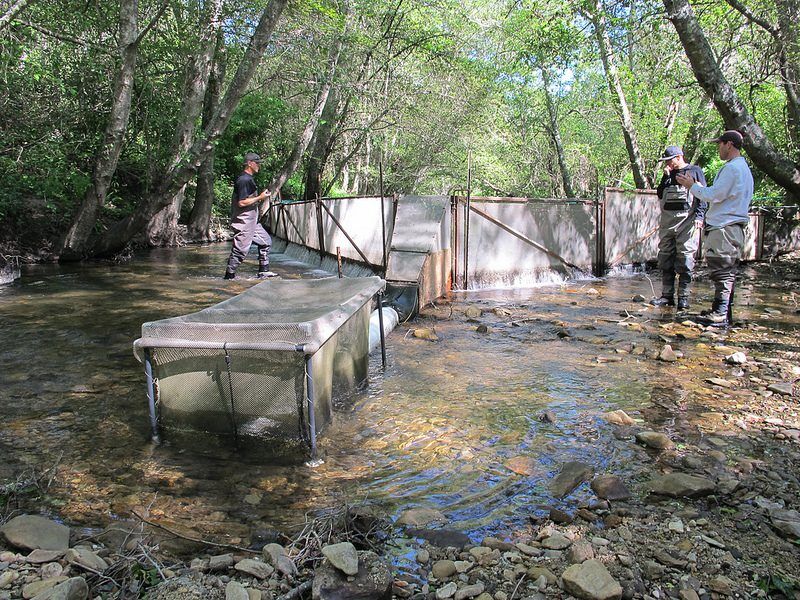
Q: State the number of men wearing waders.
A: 3